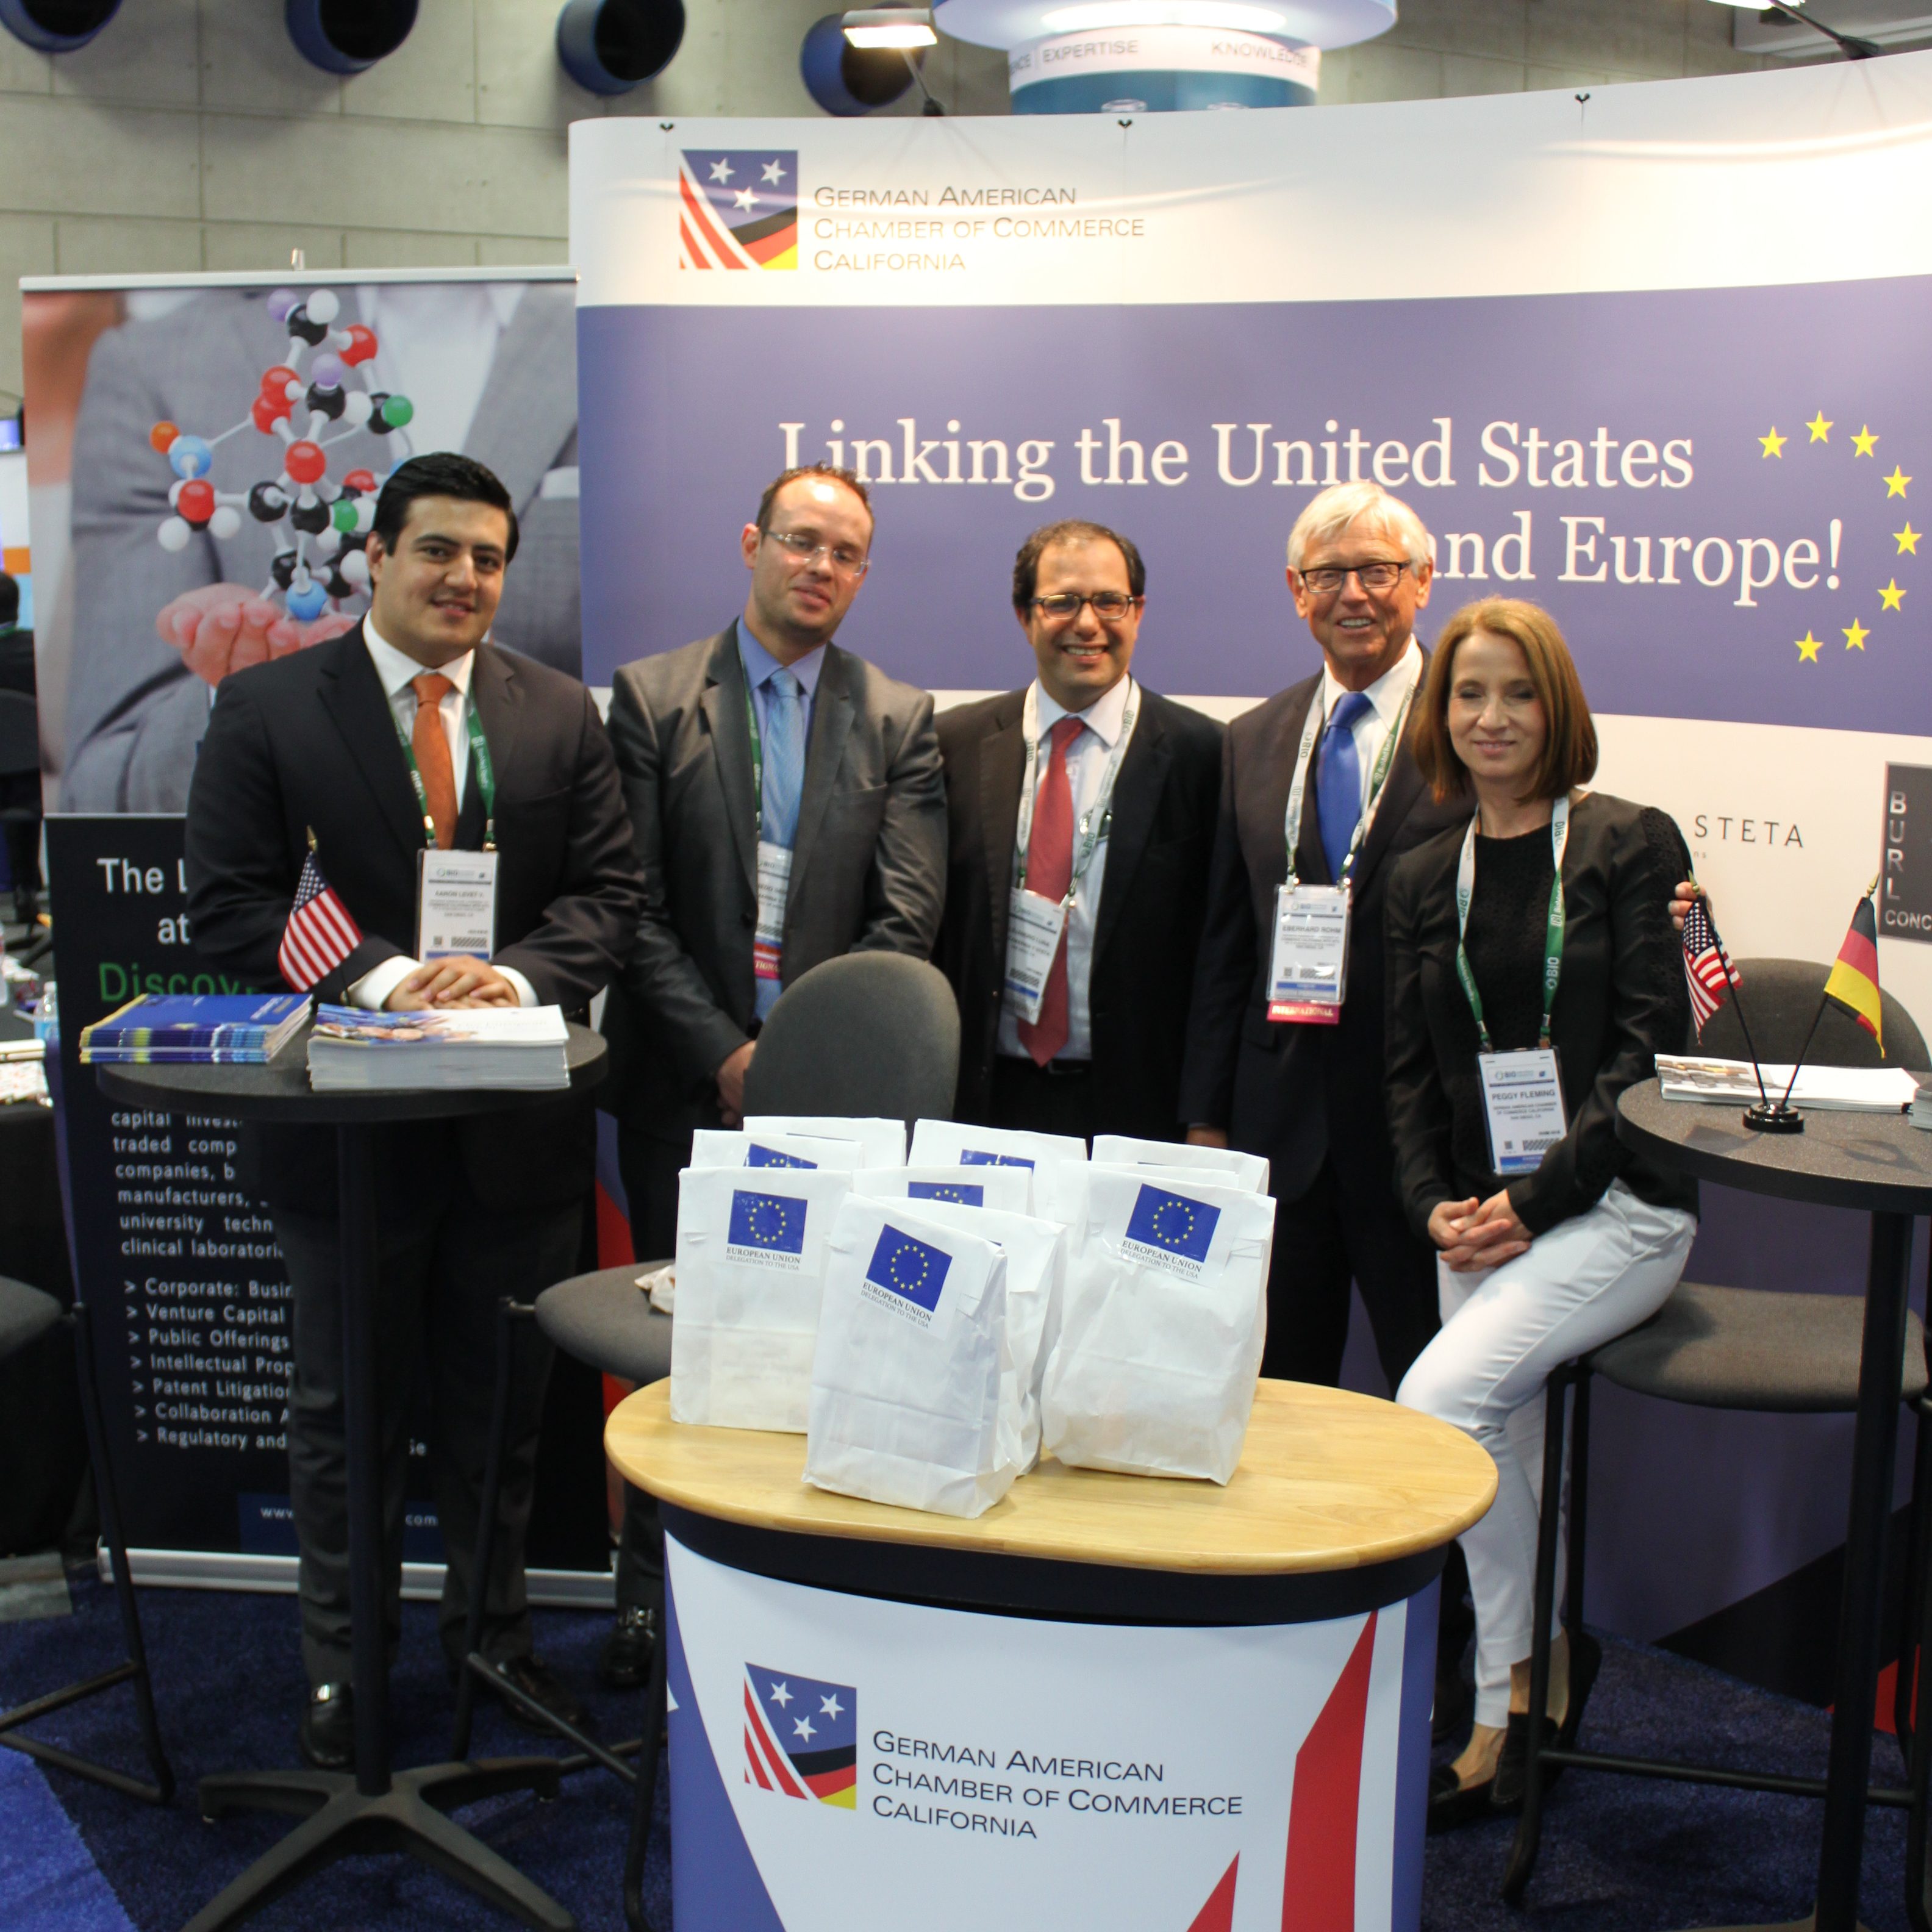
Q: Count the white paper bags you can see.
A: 10